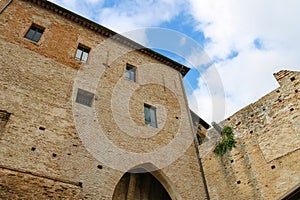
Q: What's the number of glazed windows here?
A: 4